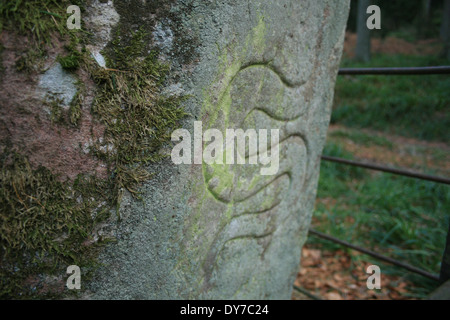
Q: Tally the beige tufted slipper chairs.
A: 0